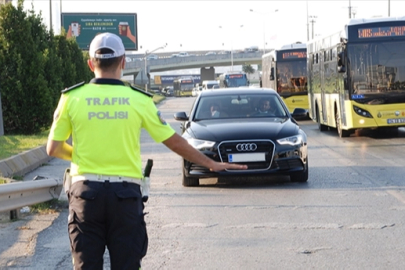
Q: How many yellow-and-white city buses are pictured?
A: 2